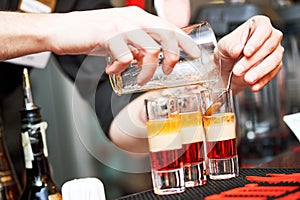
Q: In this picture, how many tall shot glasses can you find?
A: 3